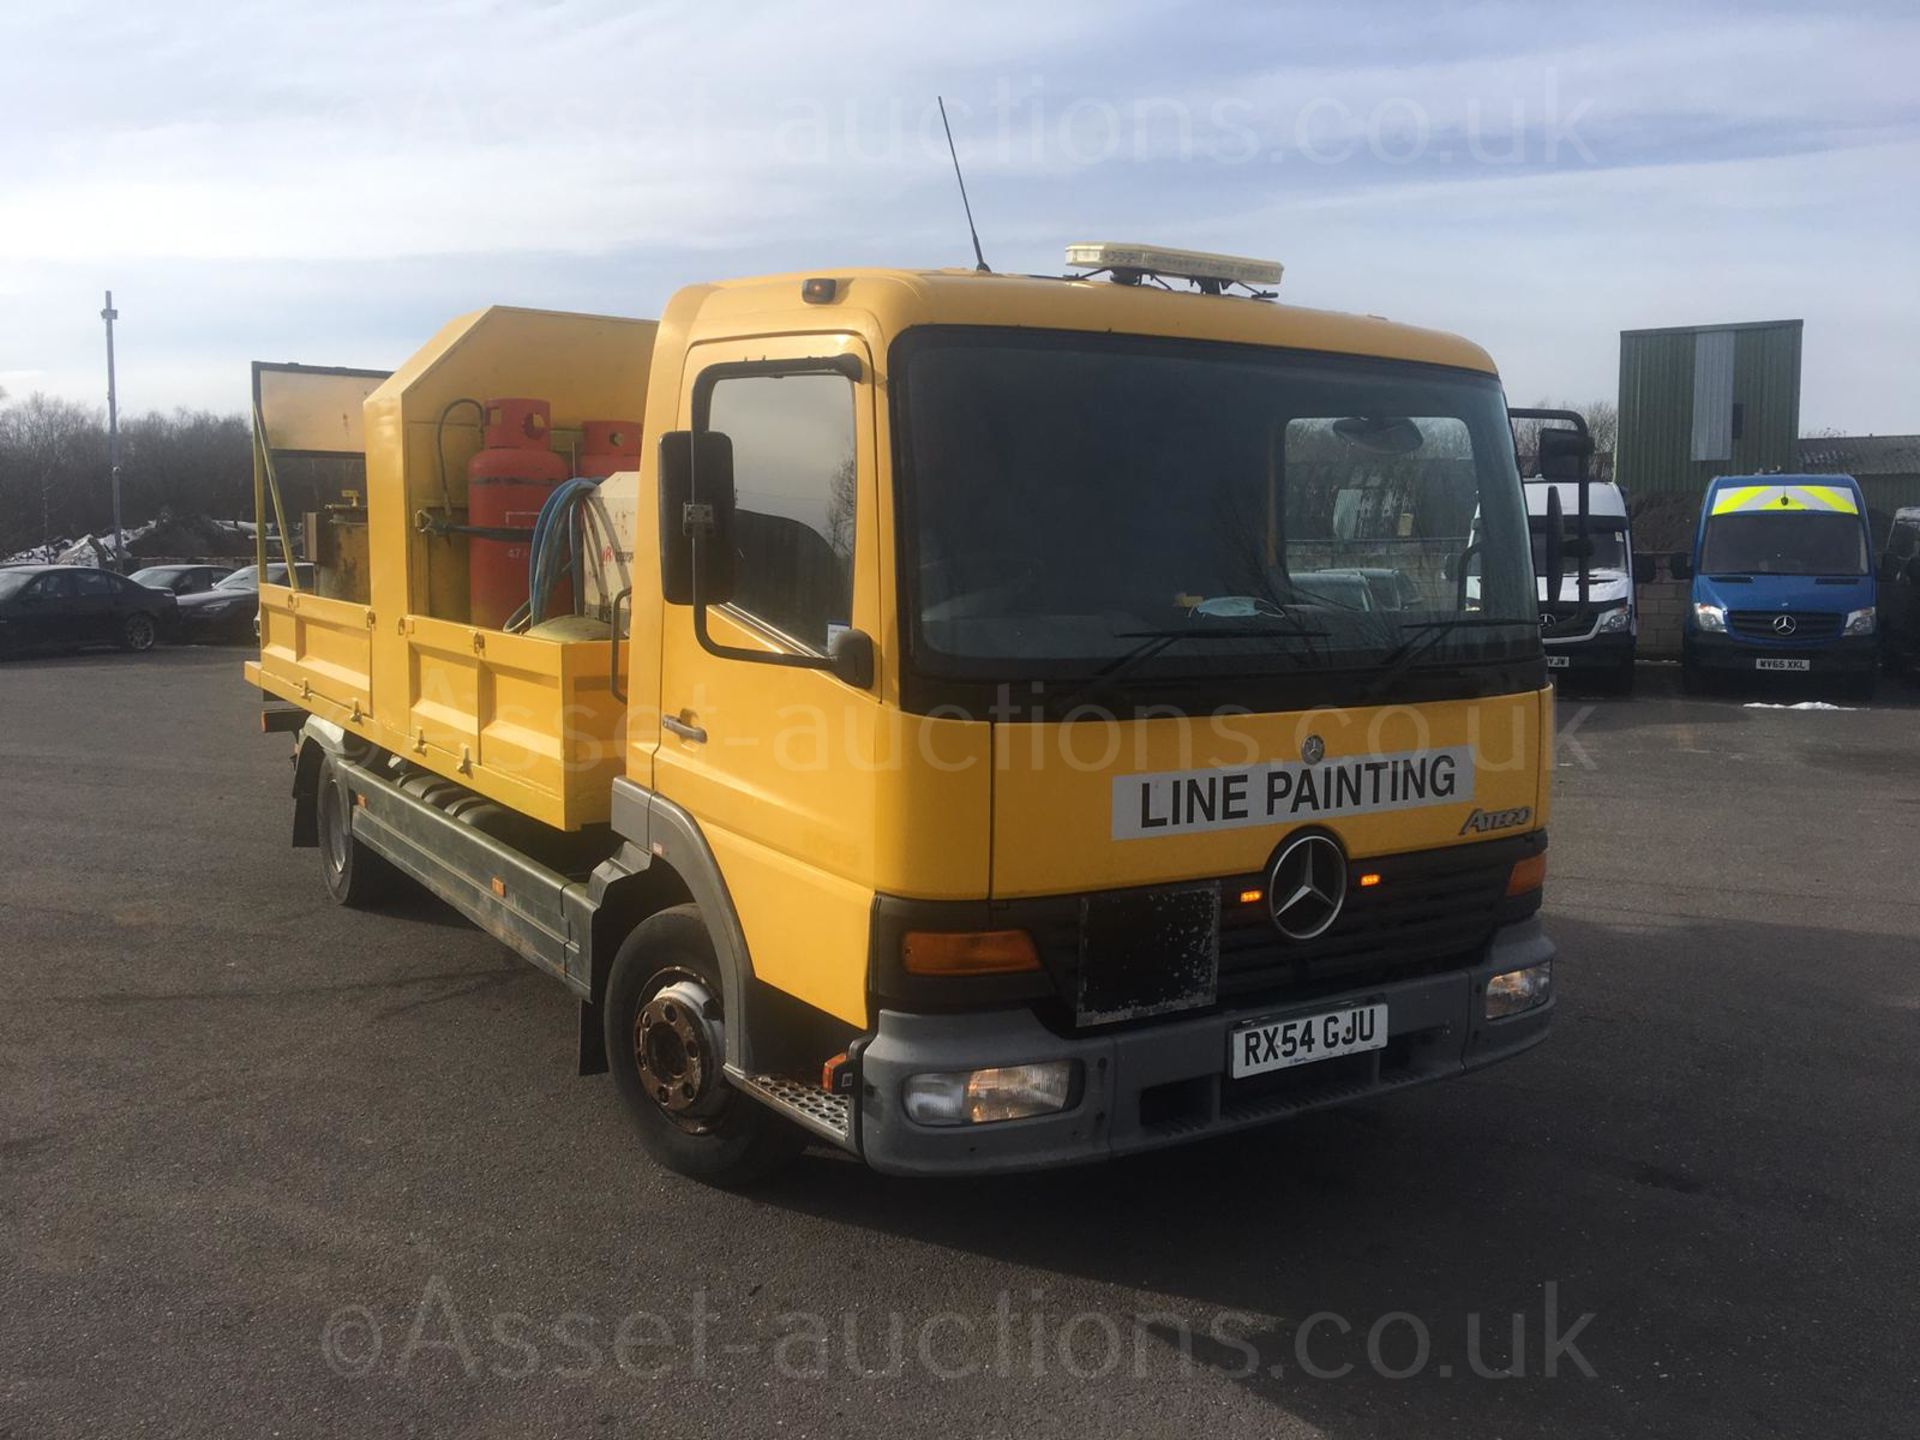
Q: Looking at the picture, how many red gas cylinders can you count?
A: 2